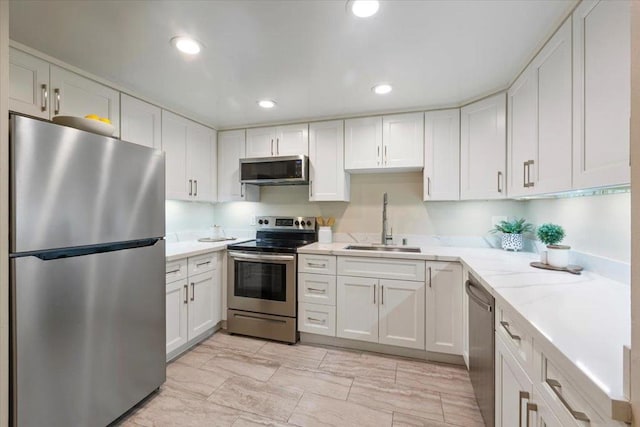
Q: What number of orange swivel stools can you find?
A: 0